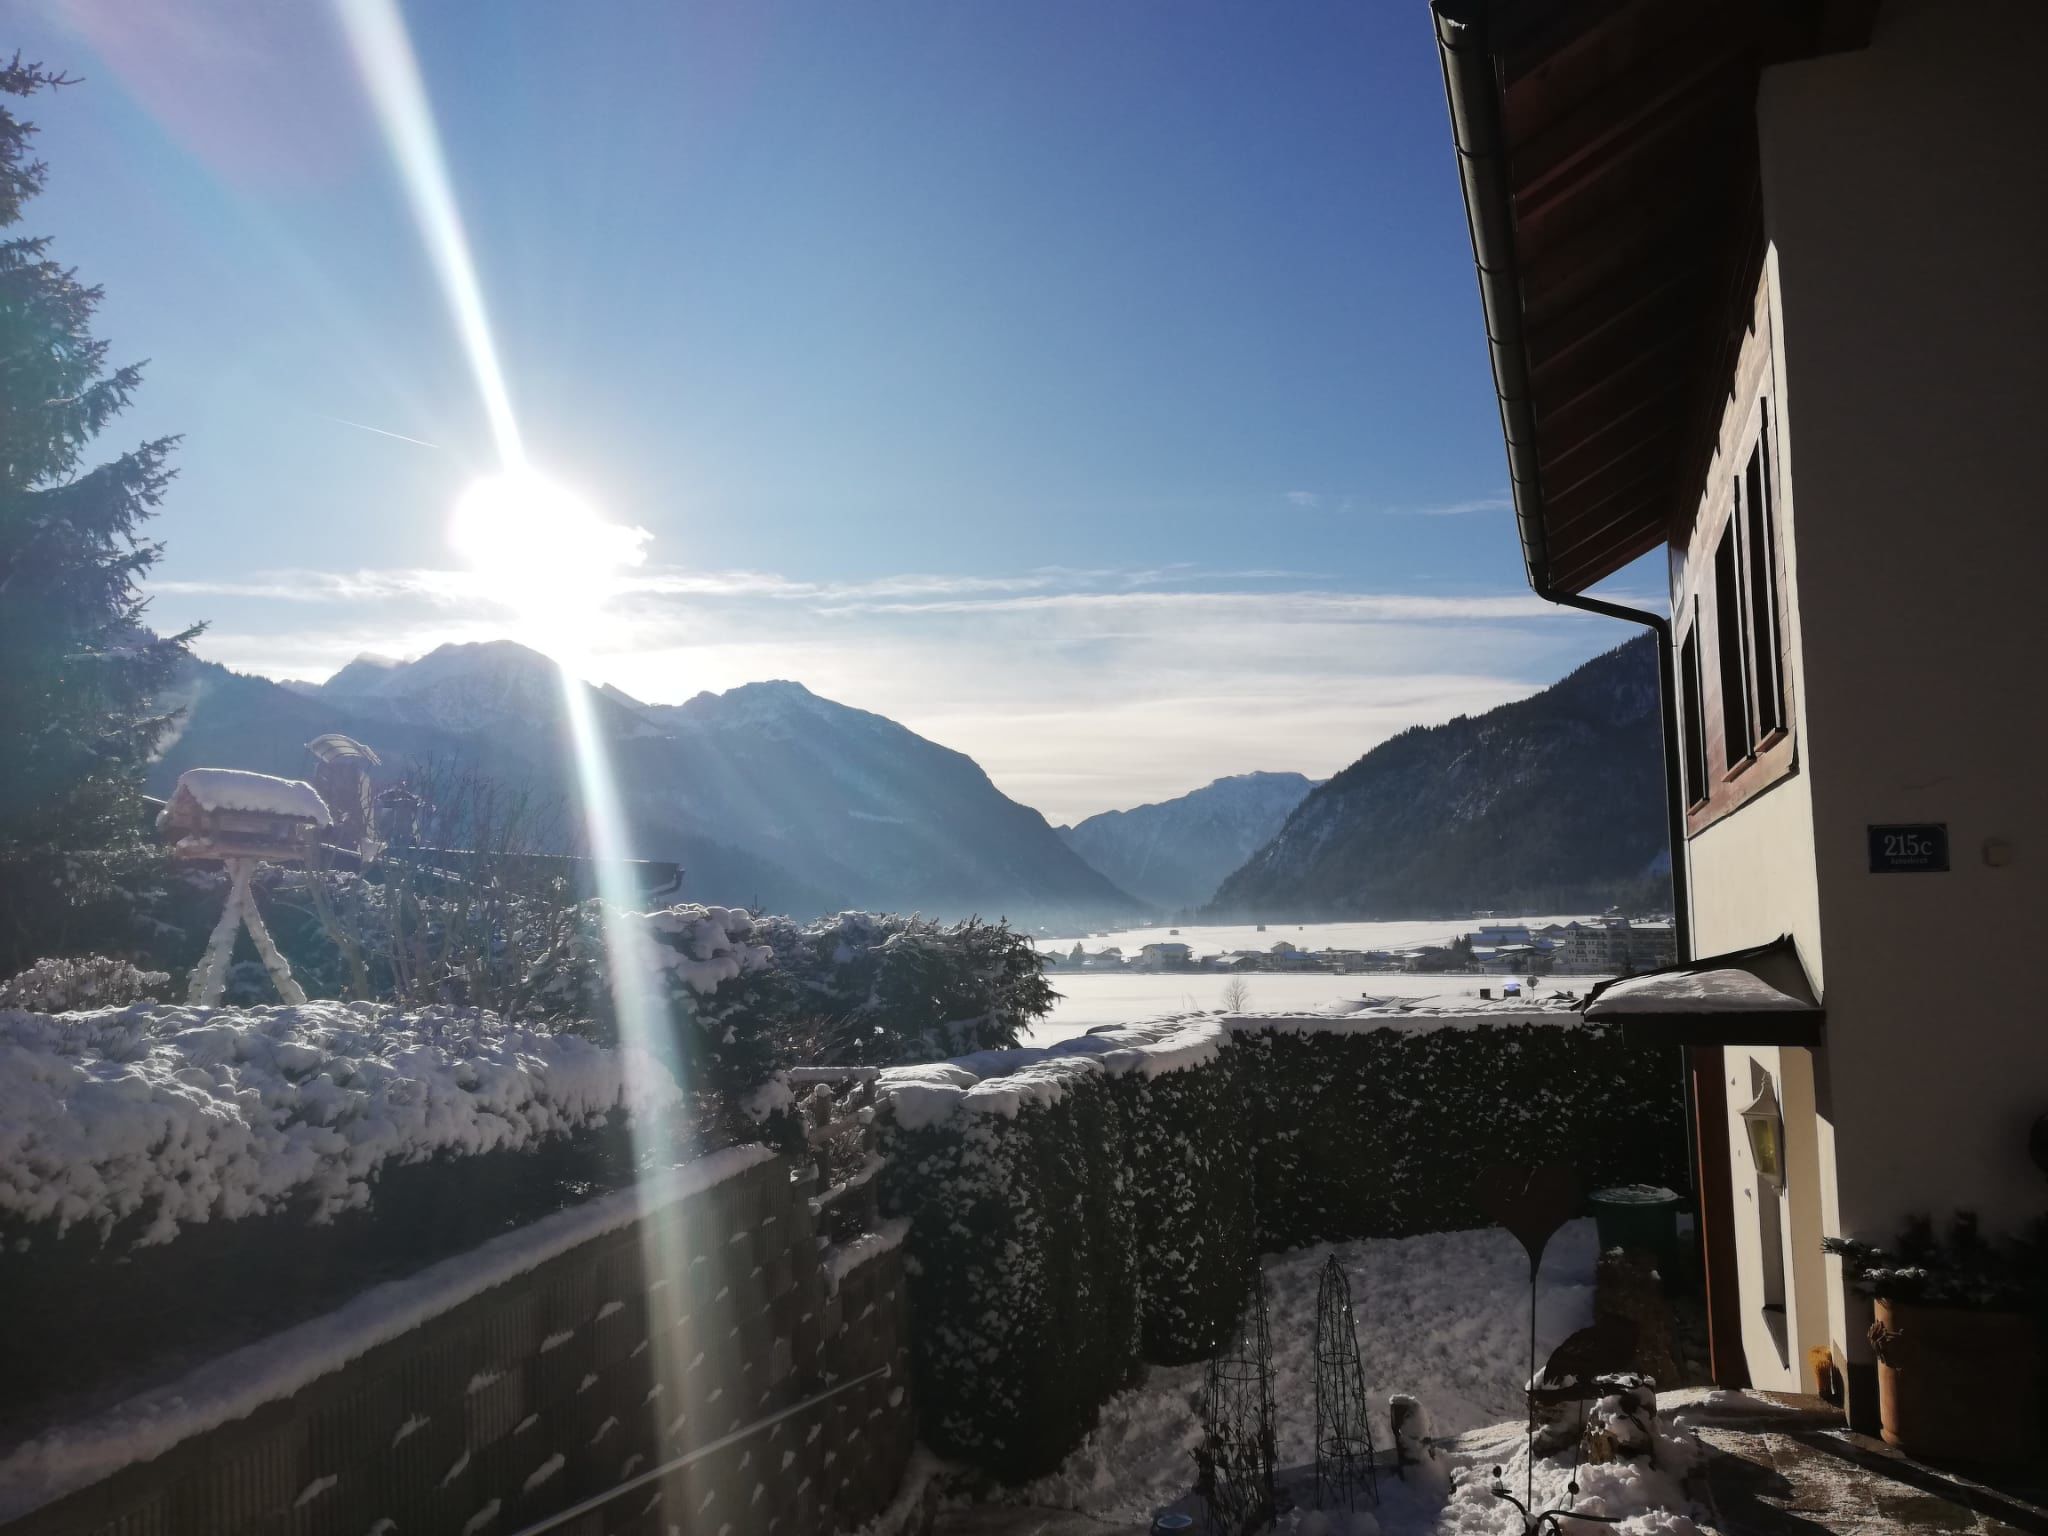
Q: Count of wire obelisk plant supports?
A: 2